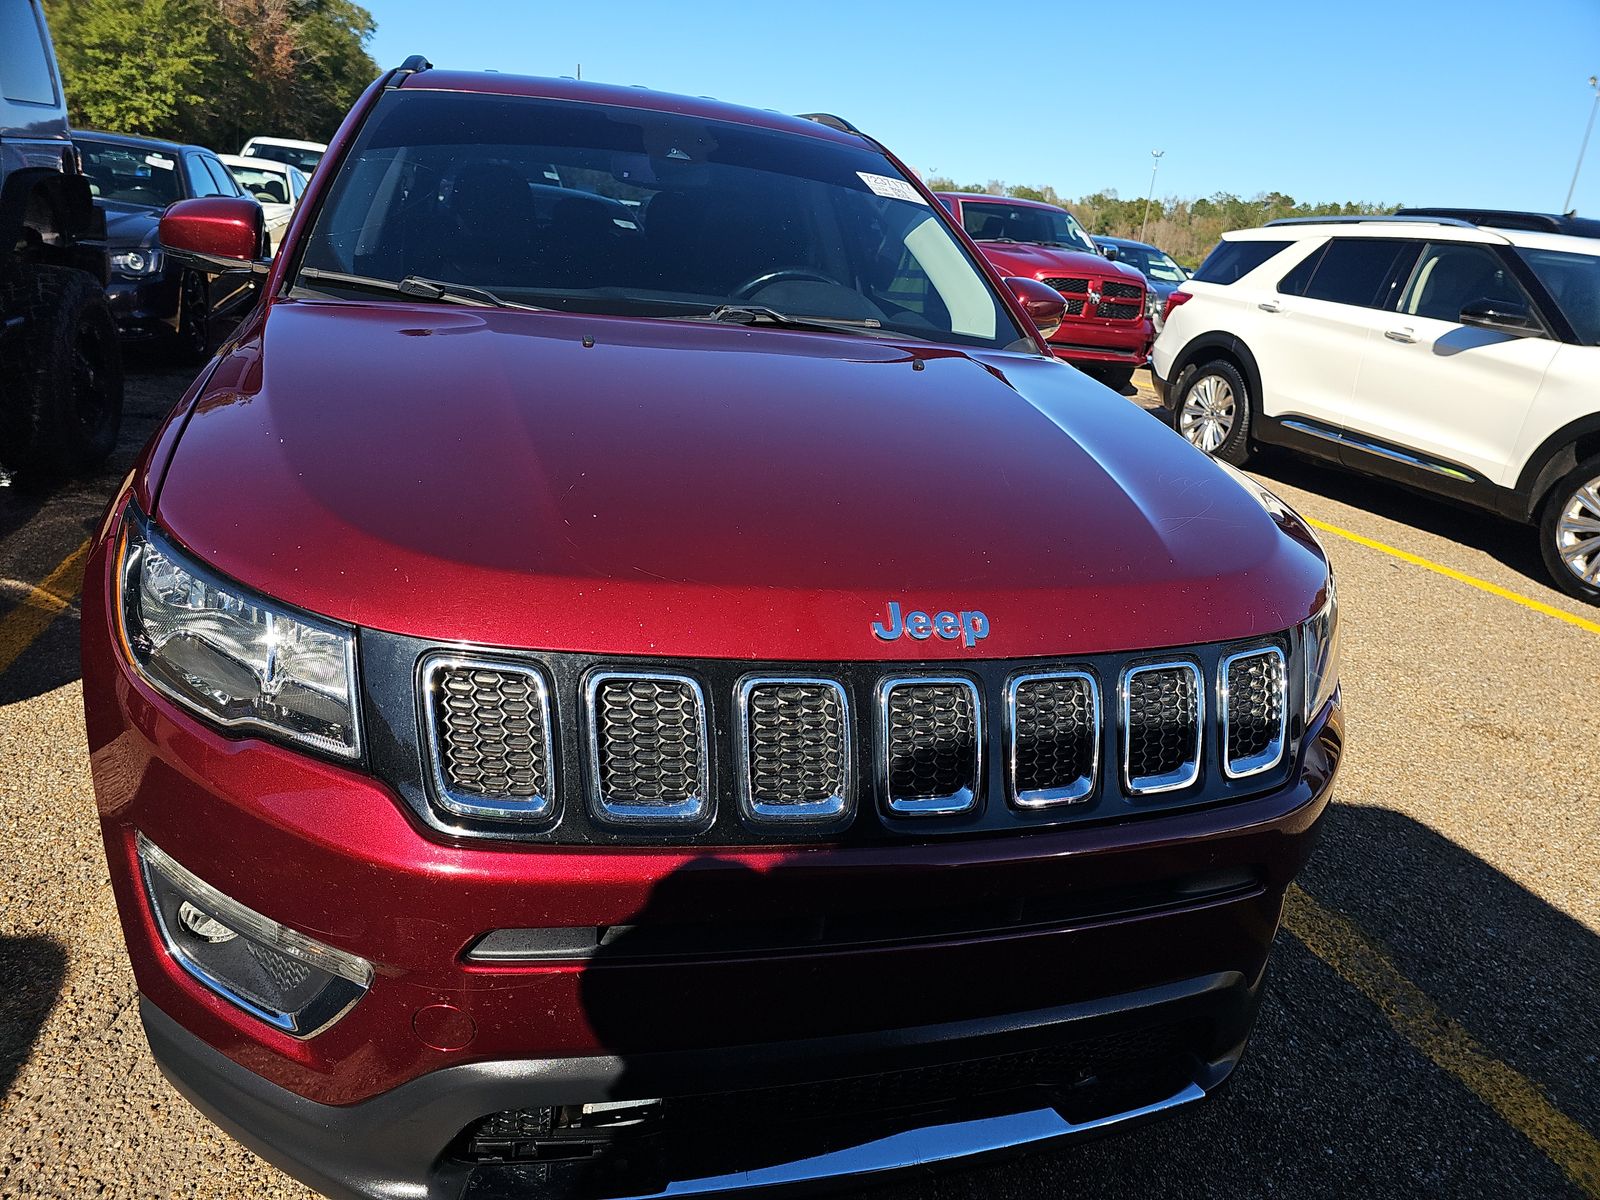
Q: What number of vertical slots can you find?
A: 7